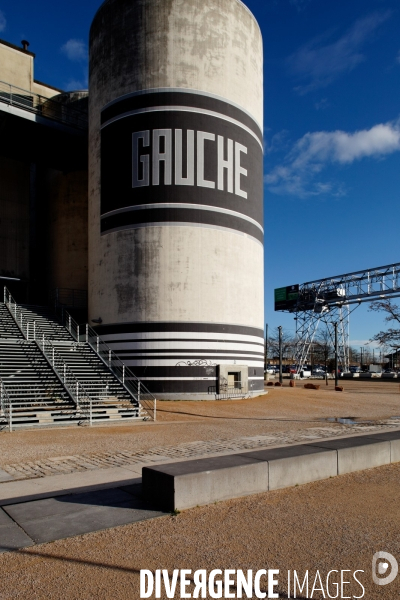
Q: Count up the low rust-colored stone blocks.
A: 5